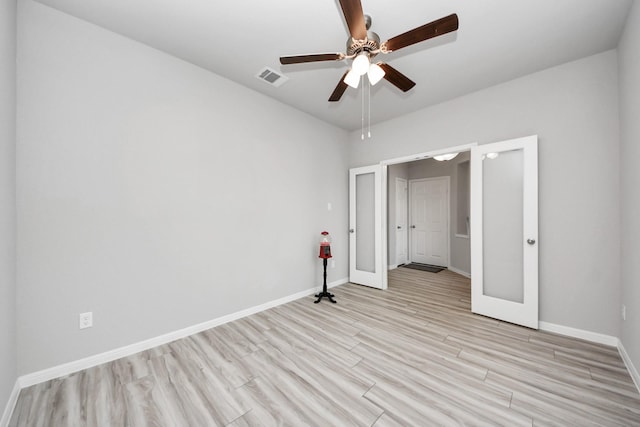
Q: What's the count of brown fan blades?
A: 5